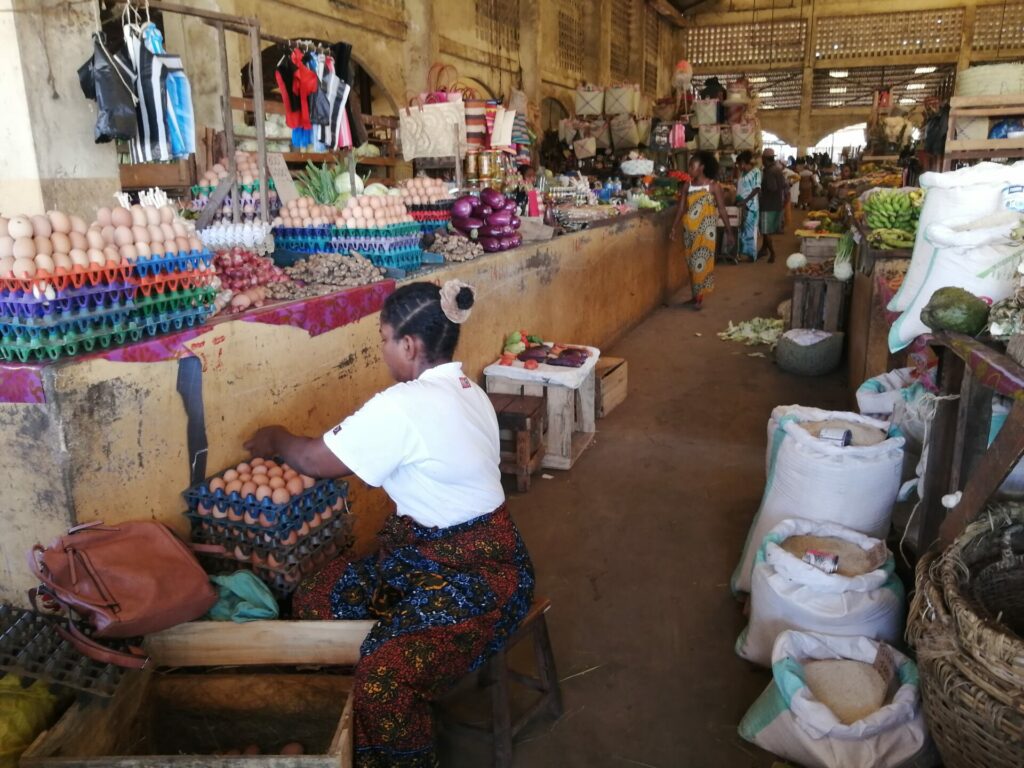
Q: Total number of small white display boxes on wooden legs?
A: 1